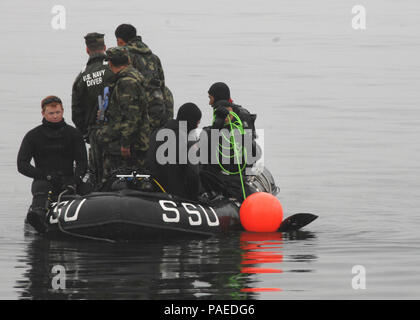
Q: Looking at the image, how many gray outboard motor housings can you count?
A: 1